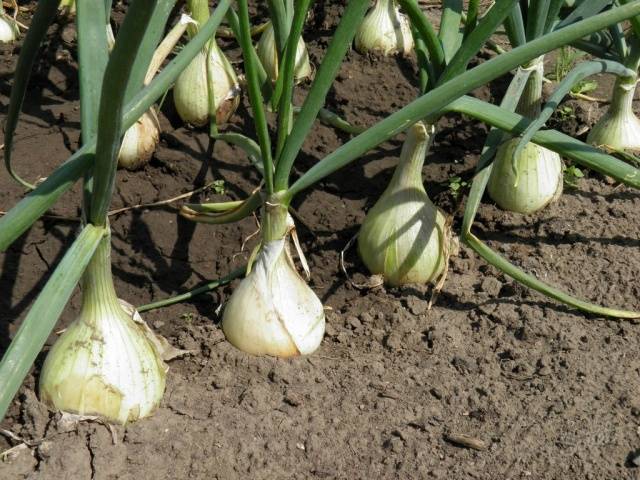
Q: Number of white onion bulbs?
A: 10